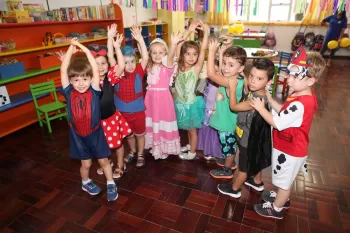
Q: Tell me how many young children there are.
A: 9